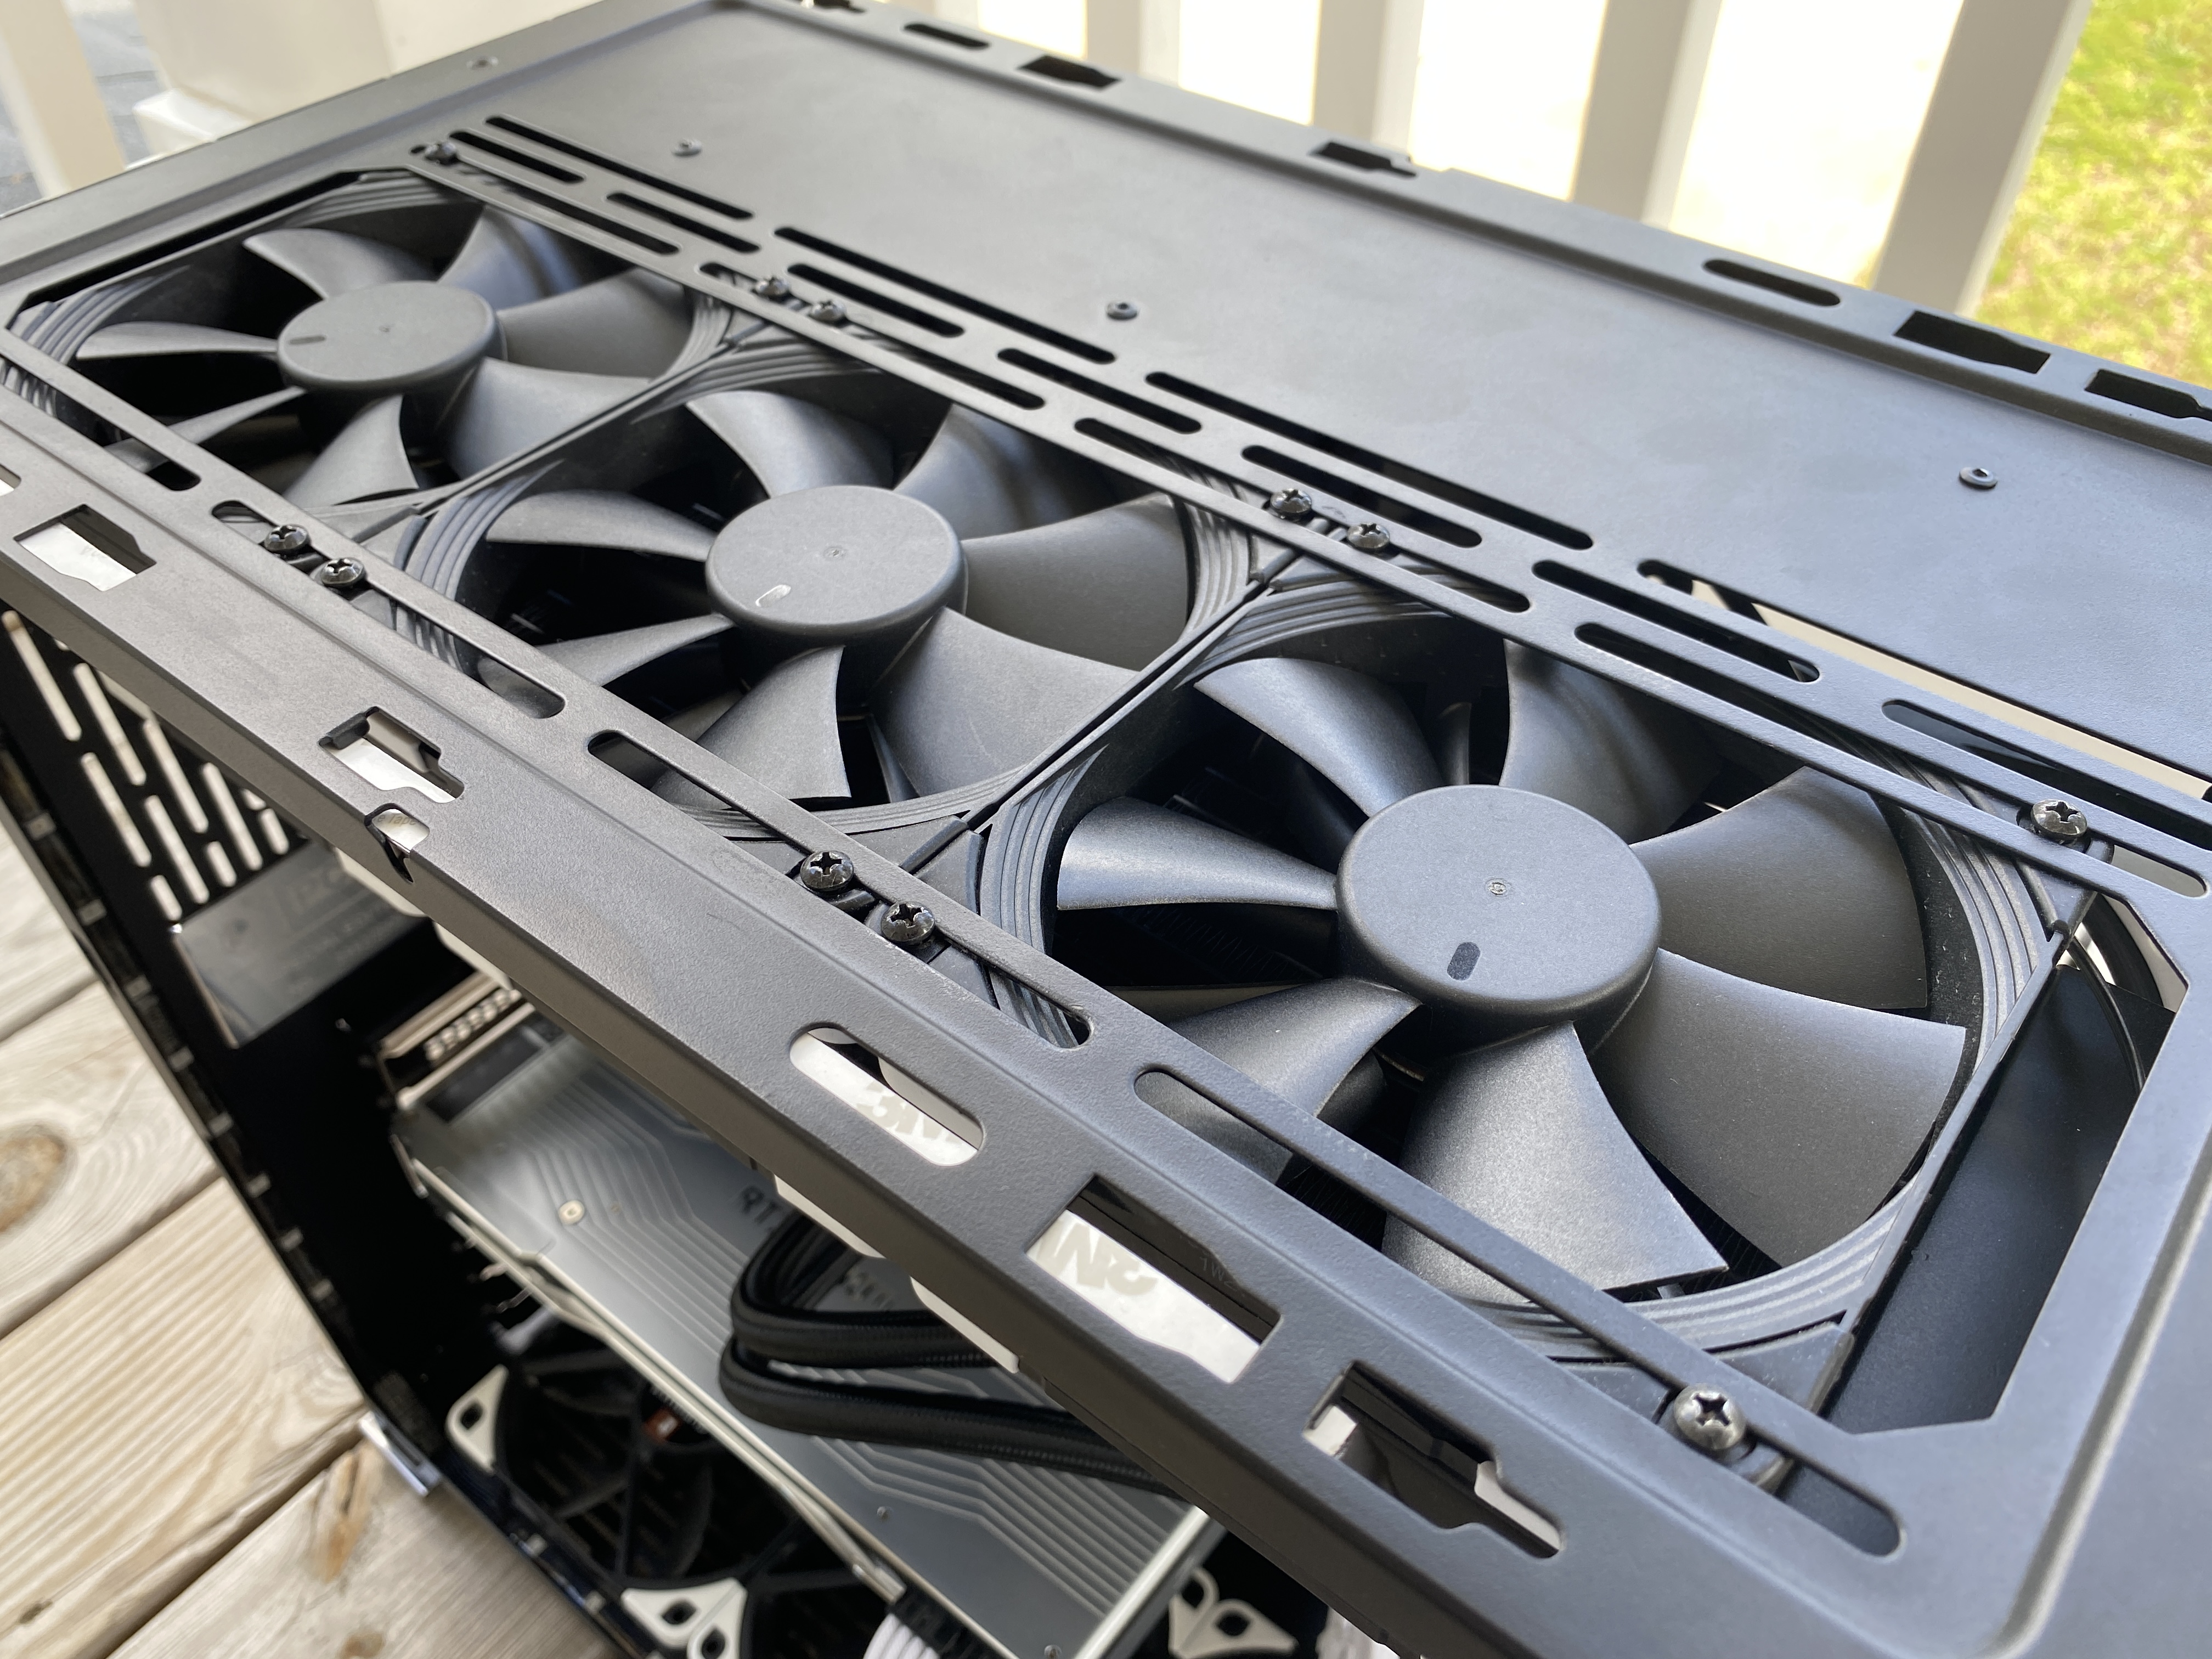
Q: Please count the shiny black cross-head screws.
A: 11